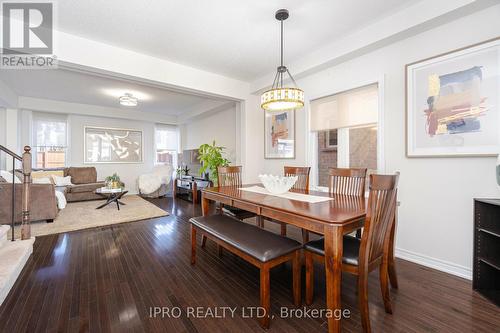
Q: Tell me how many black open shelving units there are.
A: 1